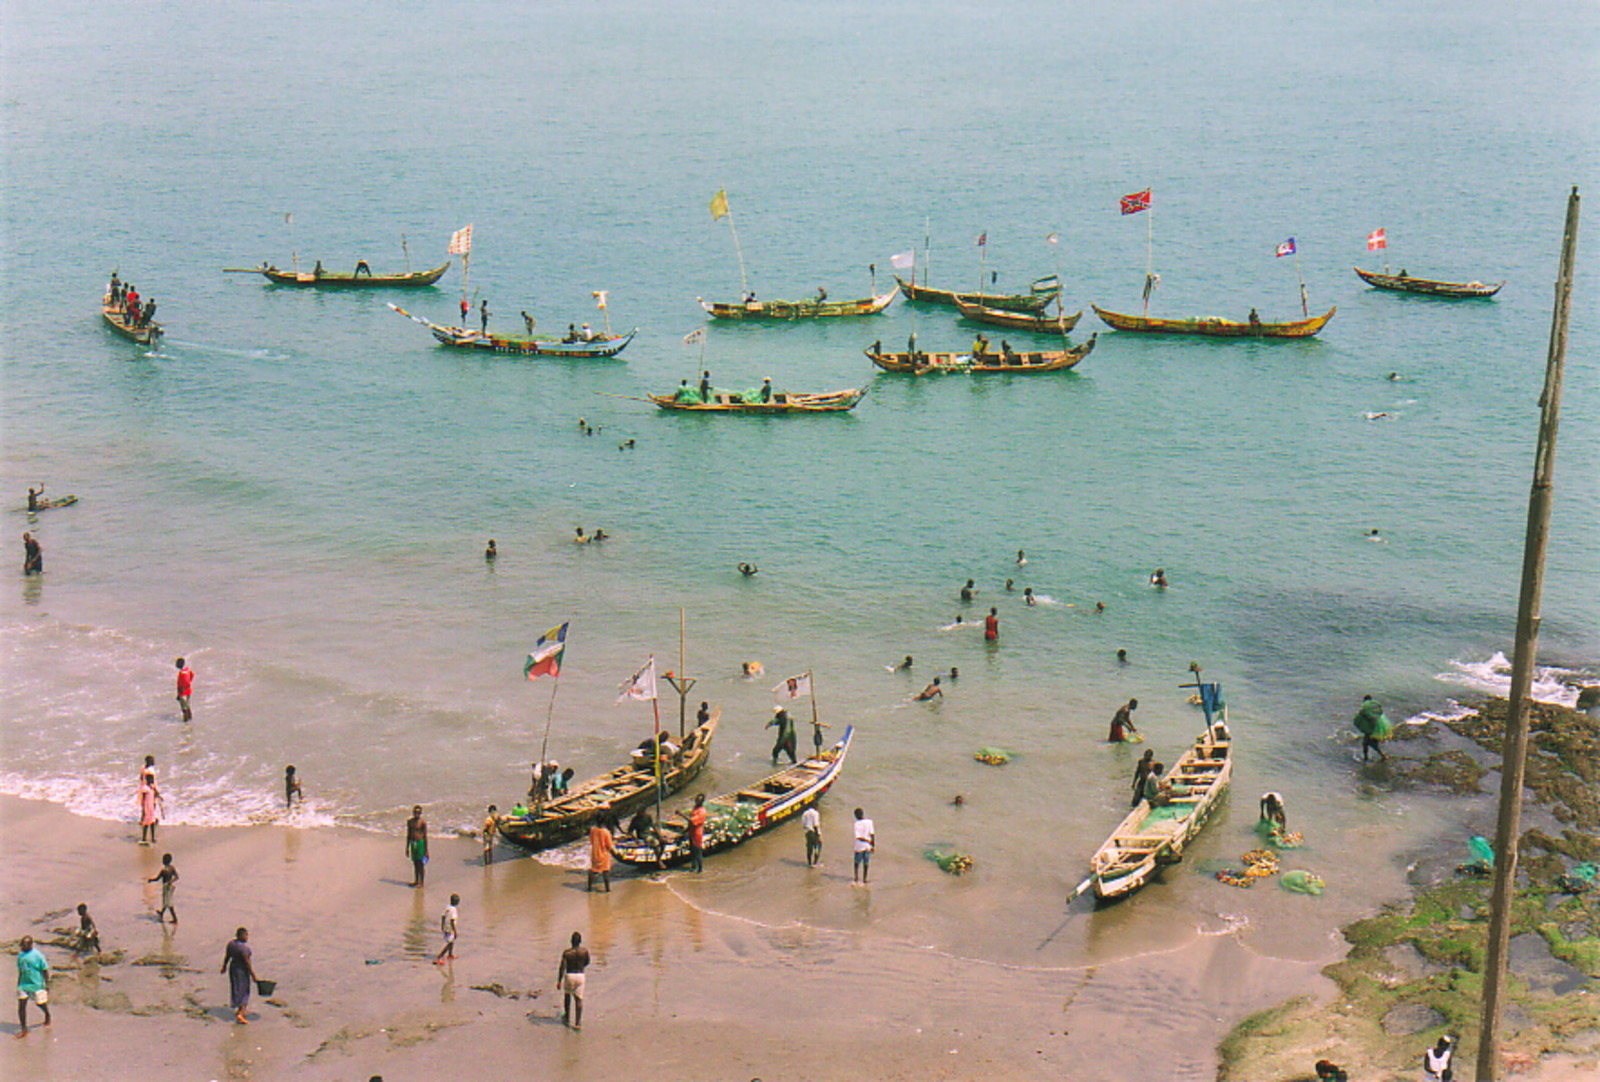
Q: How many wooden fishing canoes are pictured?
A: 13